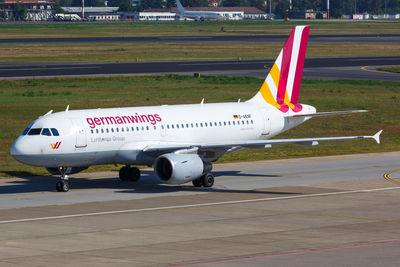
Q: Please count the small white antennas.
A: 4